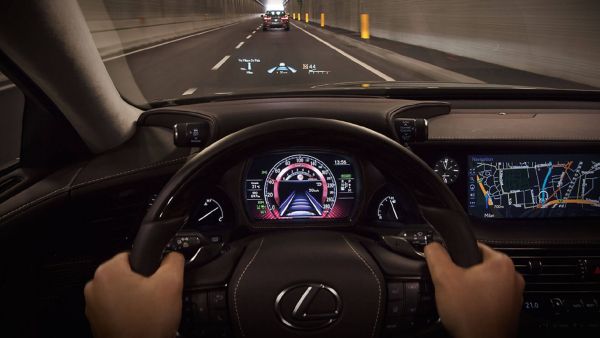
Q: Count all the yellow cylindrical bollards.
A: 5